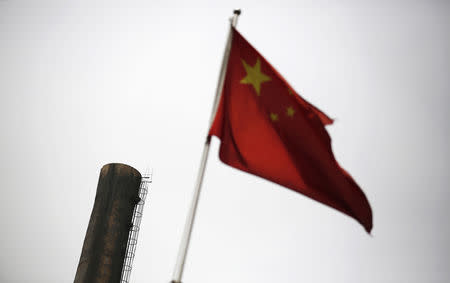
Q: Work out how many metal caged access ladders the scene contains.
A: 1